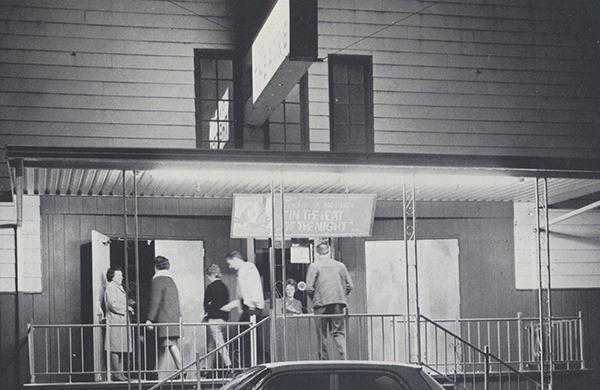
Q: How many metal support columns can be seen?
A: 4